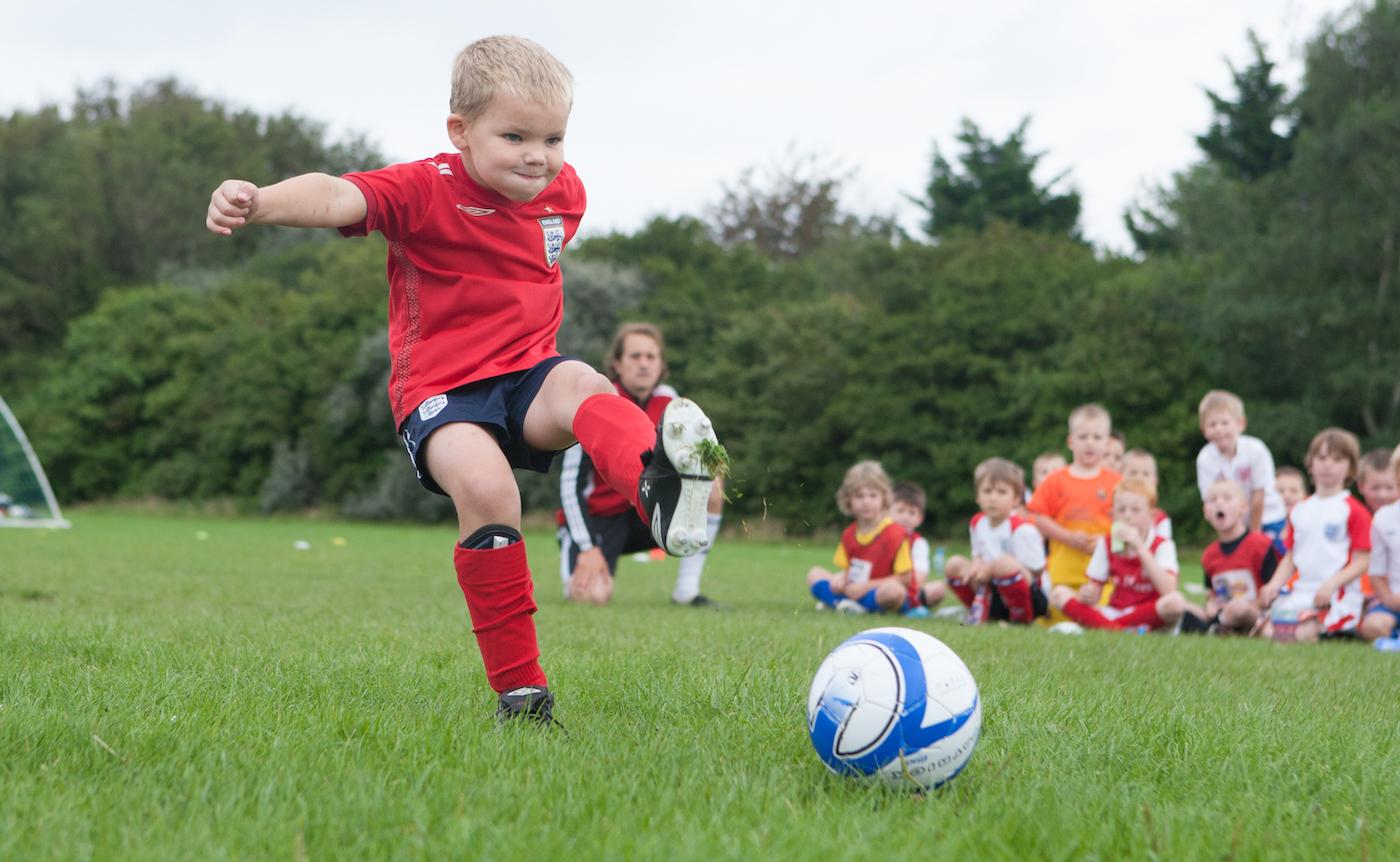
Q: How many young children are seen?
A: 15